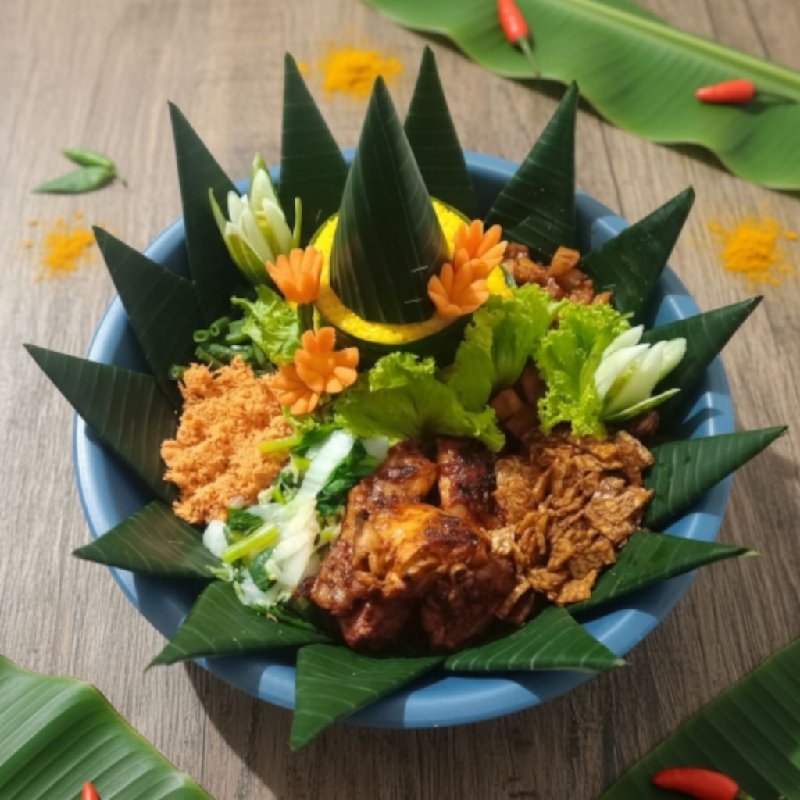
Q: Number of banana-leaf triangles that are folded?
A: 14